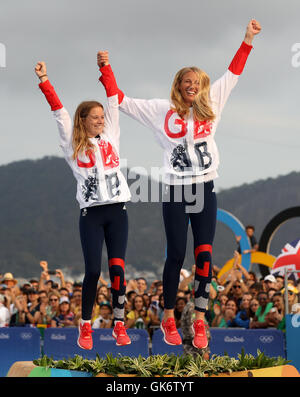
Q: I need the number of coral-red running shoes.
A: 4